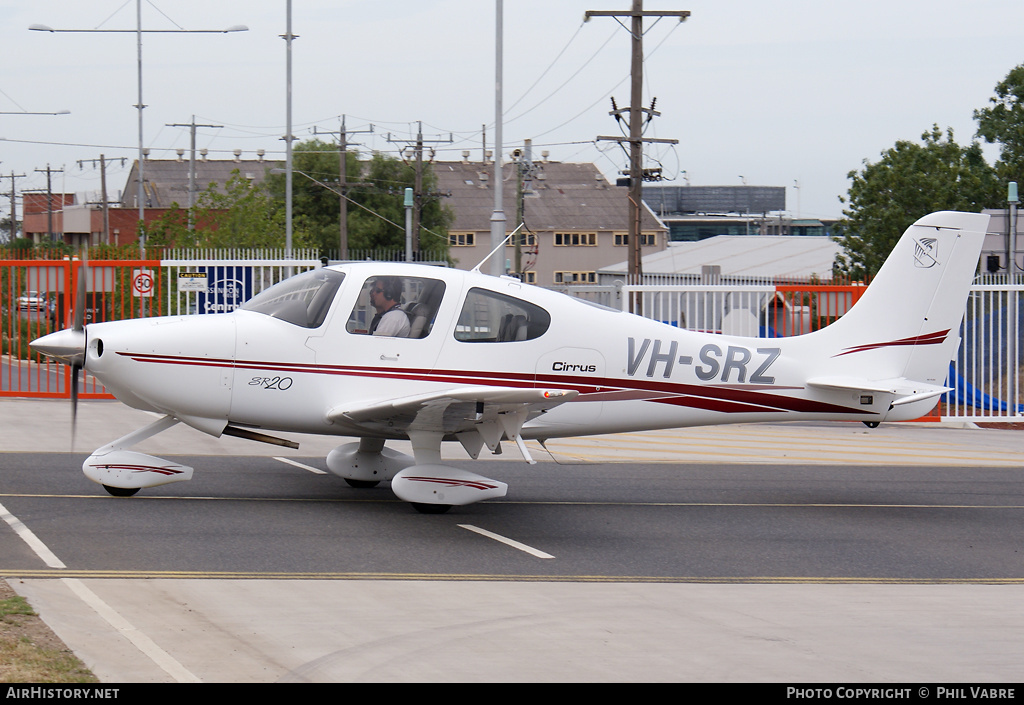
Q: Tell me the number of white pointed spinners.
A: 1